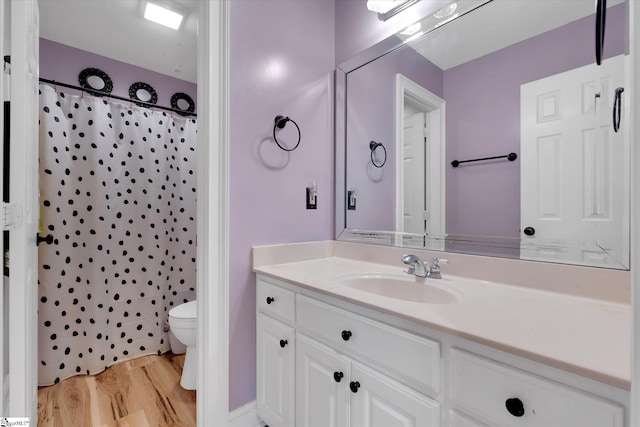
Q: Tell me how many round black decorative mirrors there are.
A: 3